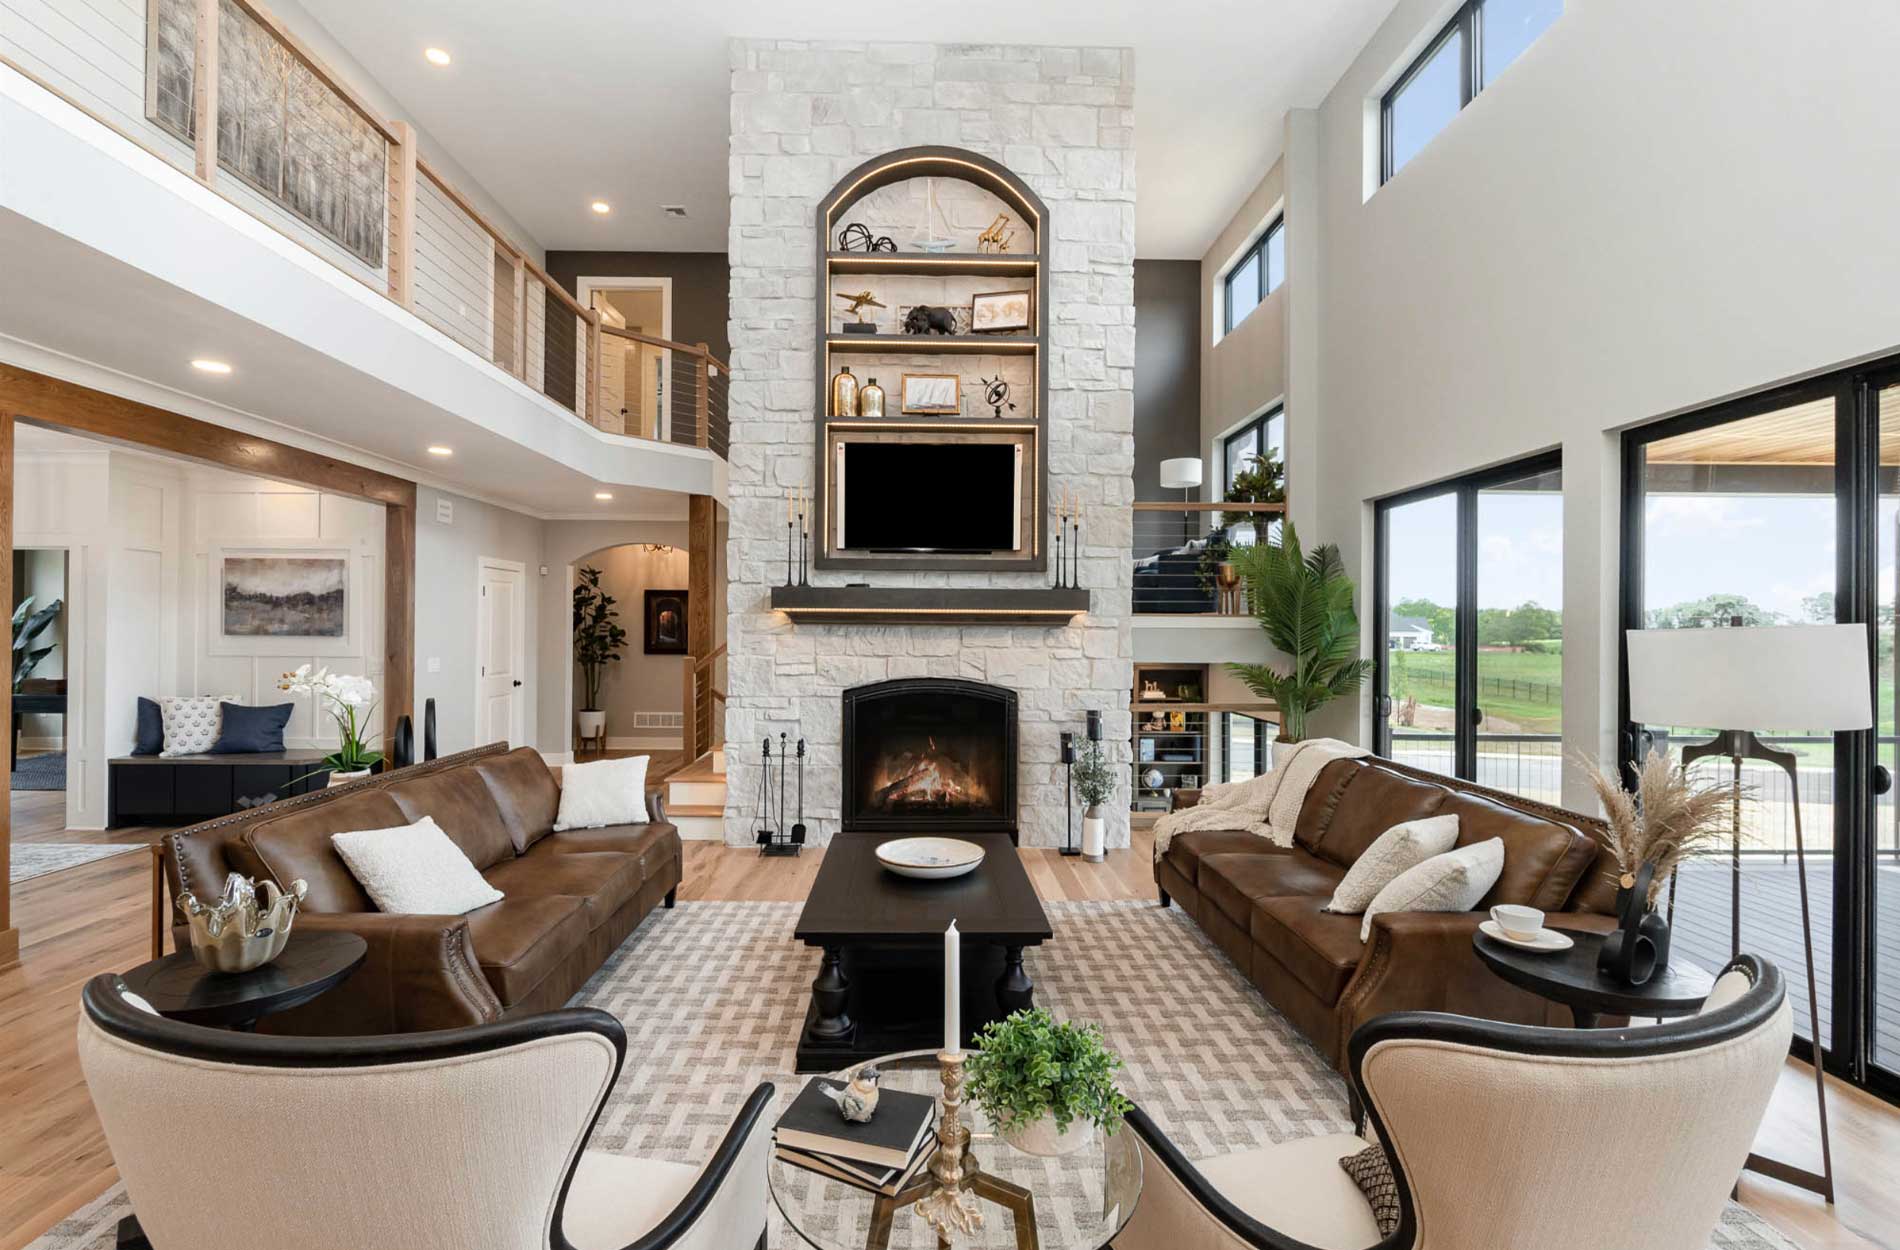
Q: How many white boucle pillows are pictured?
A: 4